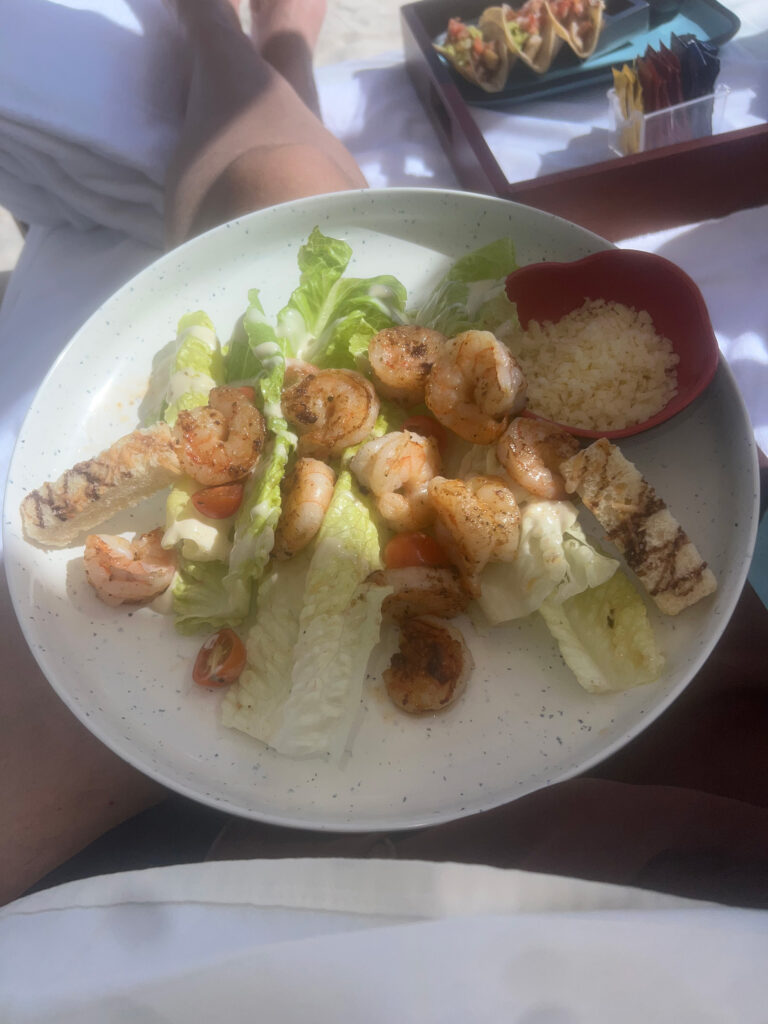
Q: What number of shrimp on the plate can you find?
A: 11